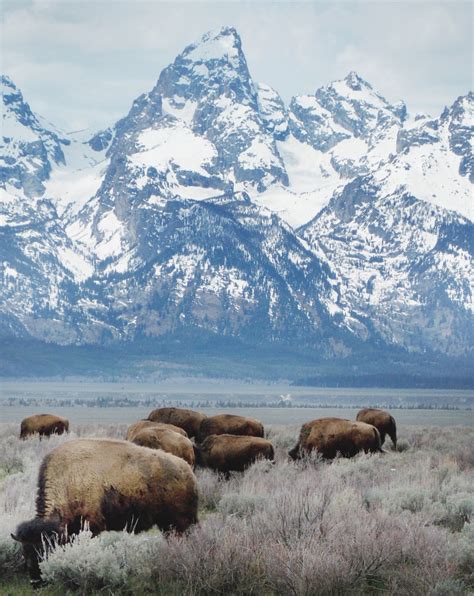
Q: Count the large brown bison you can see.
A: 9